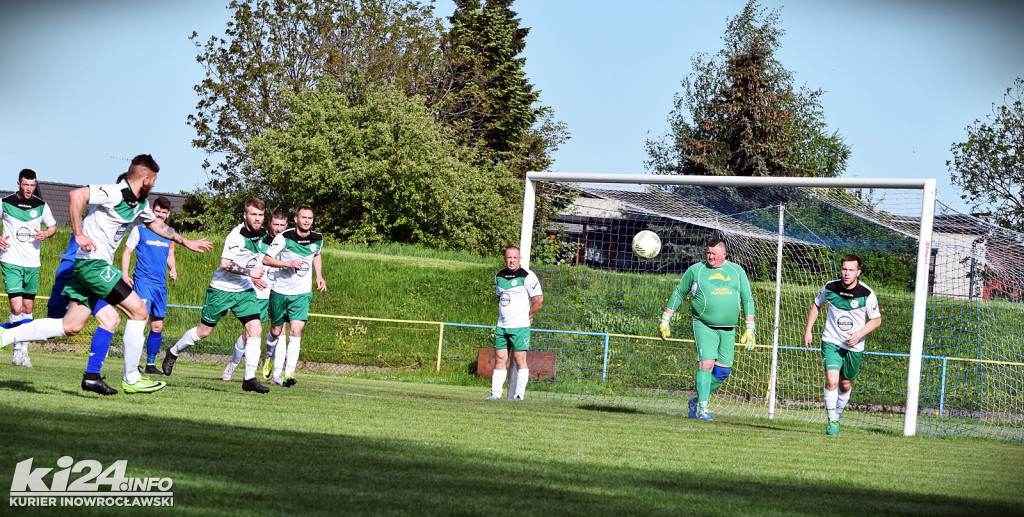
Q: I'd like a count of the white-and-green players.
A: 7